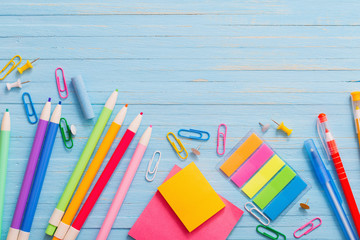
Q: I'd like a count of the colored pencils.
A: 7